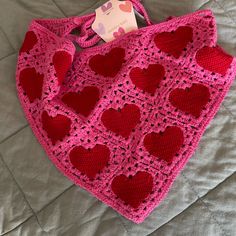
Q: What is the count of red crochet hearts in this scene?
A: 14